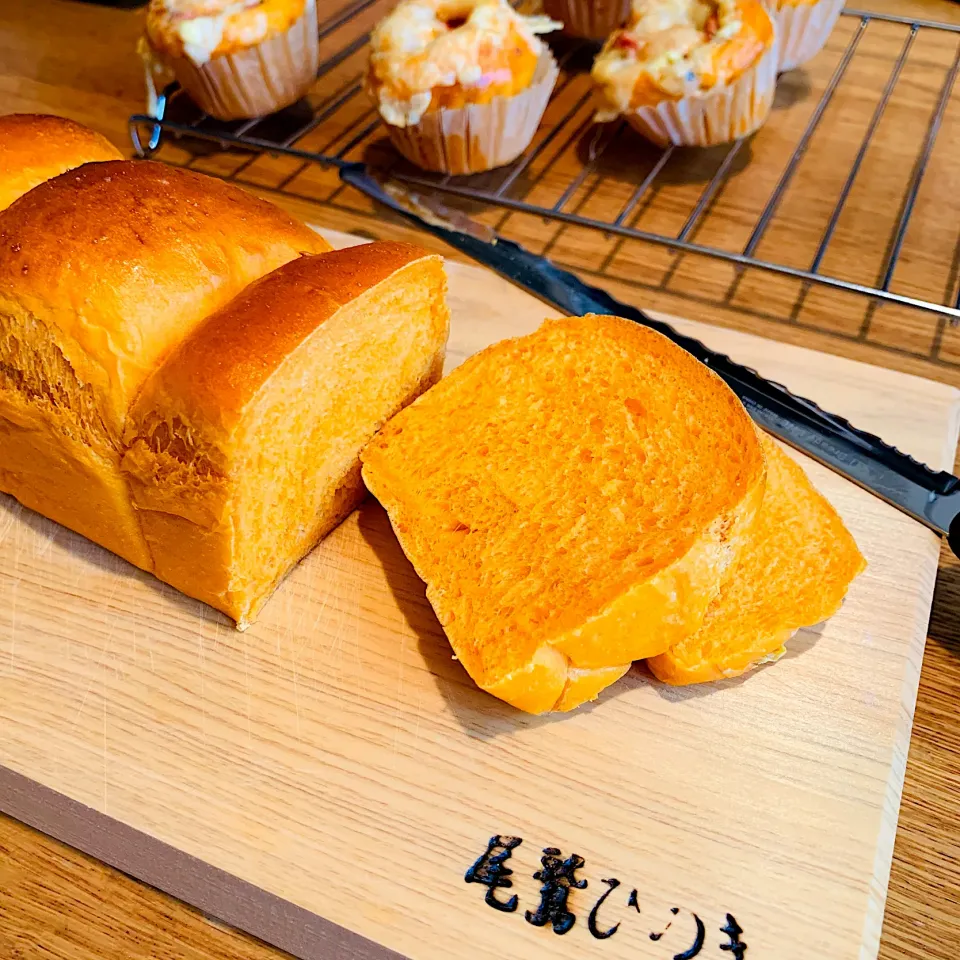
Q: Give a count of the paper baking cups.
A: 5